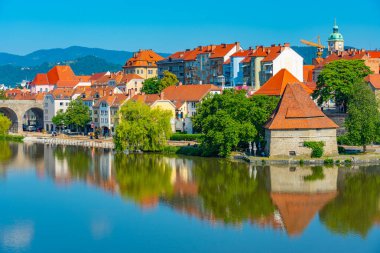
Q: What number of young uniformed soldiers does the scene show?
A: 0